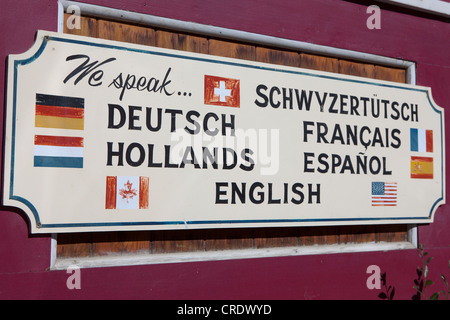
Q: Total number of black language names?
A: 6